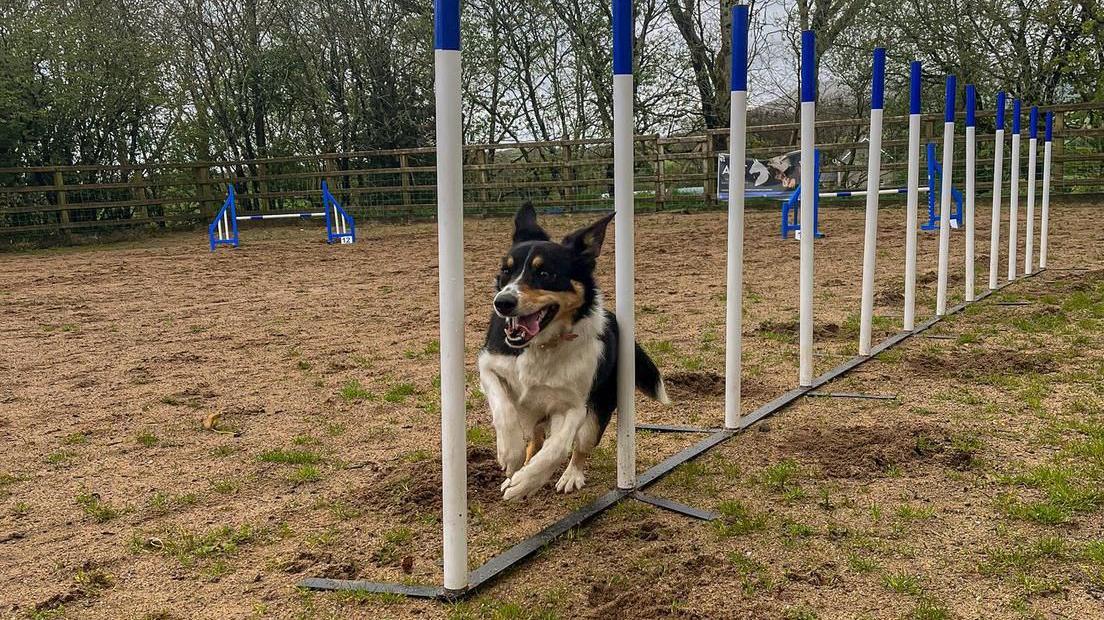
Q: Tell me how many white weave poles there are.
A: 12